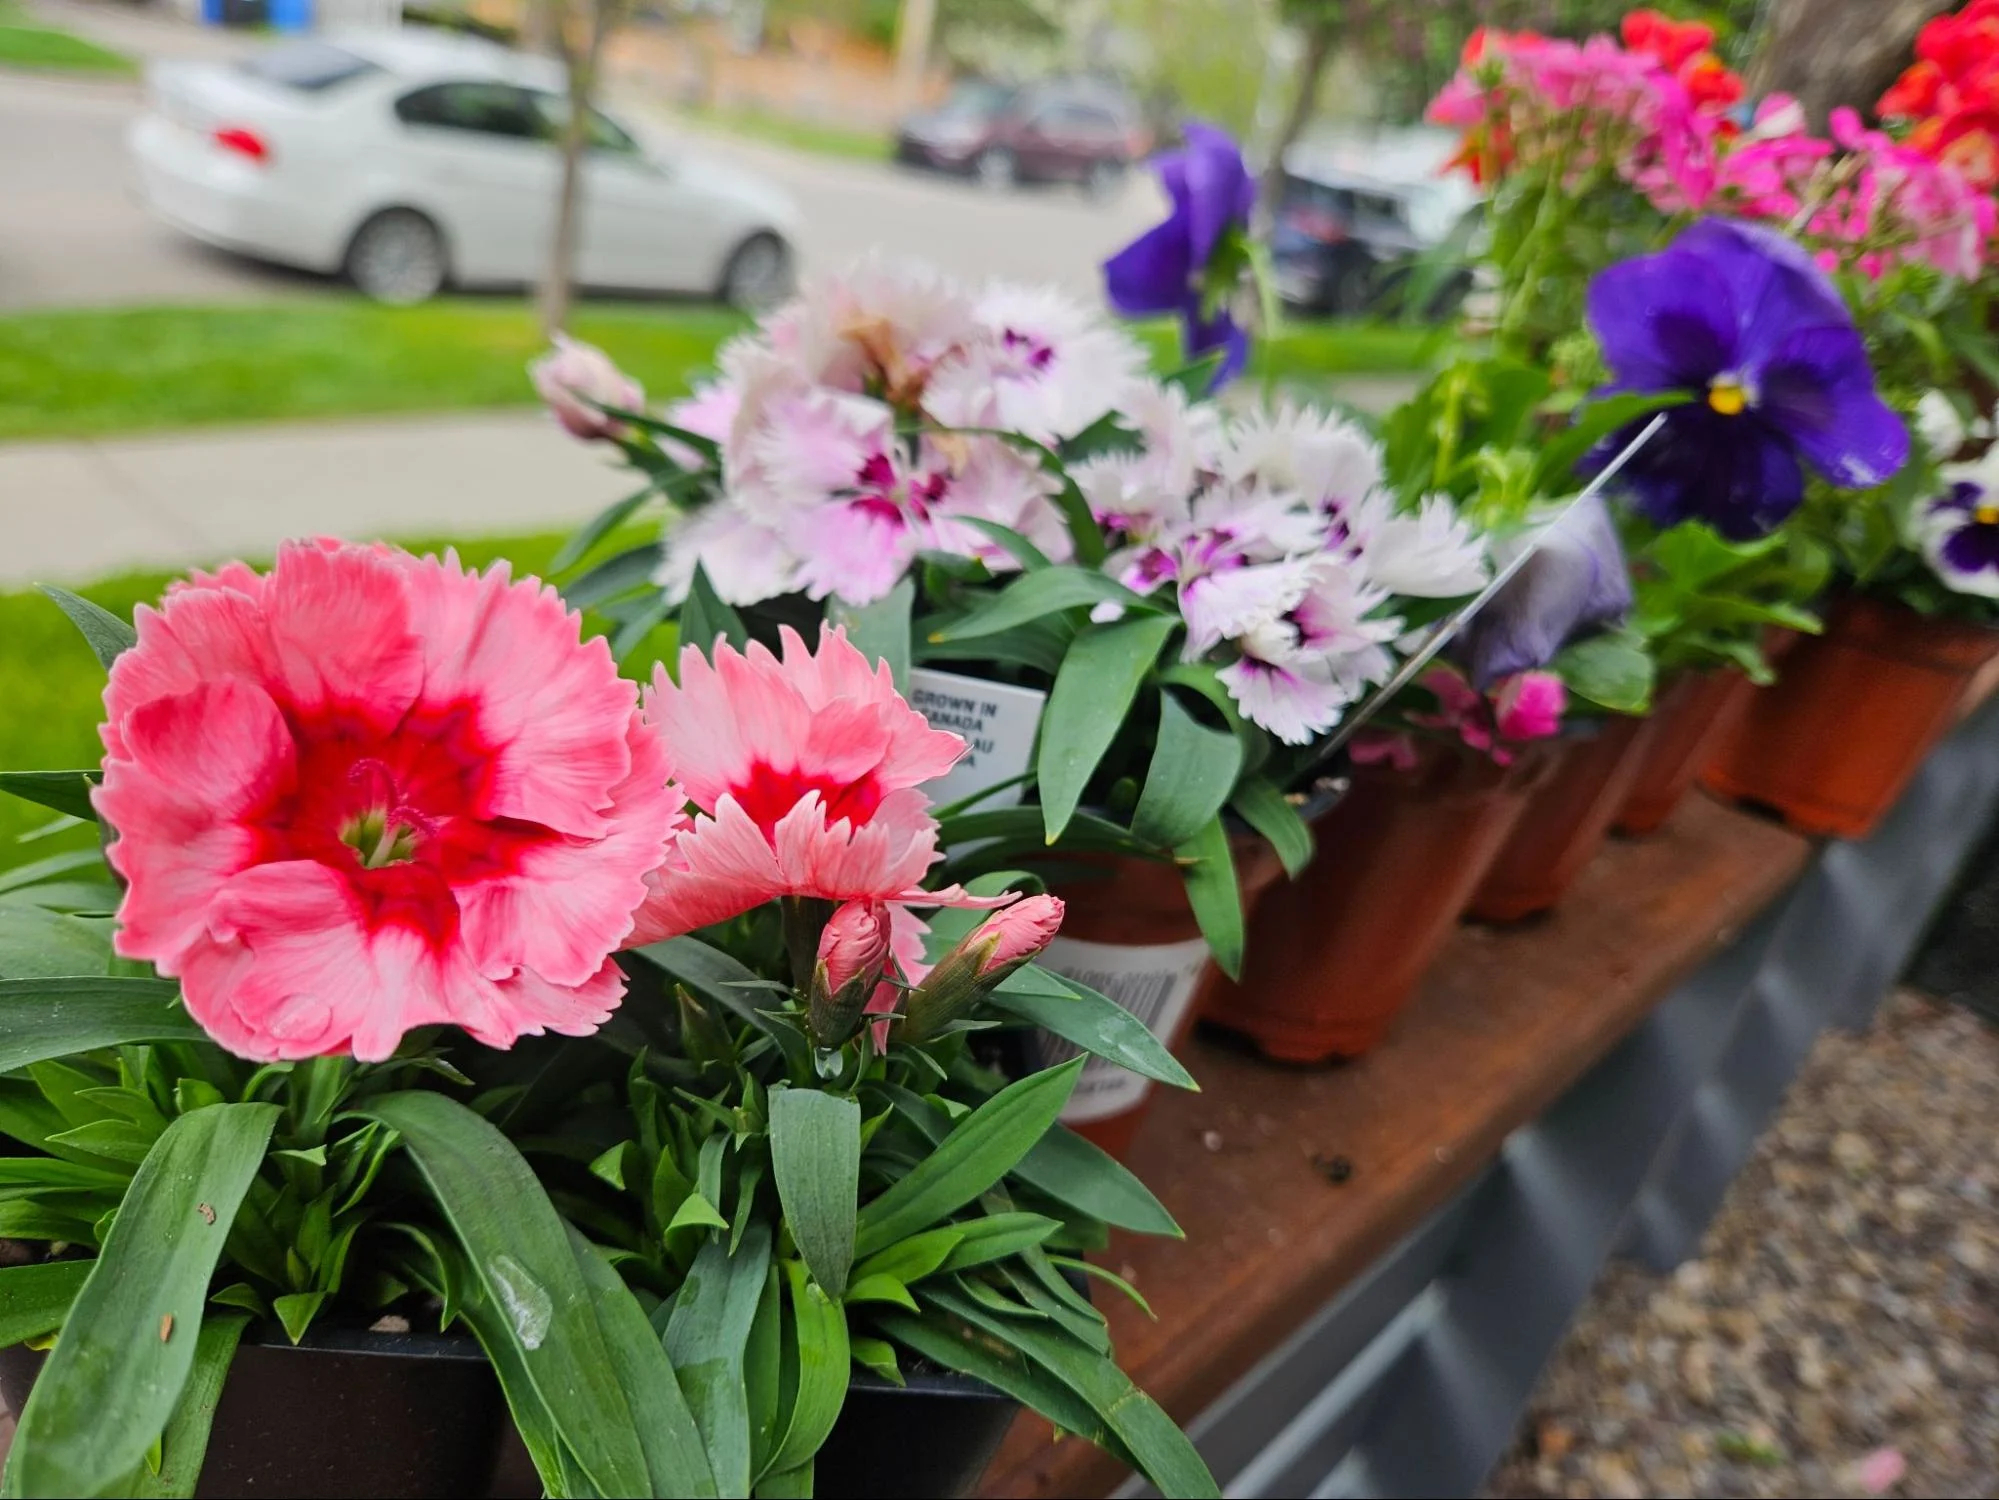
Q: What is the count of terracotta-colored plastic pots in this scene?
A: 5